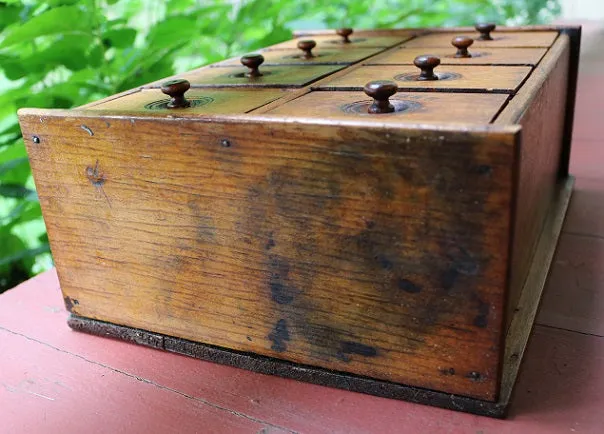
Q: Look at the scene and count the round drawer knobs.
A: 8